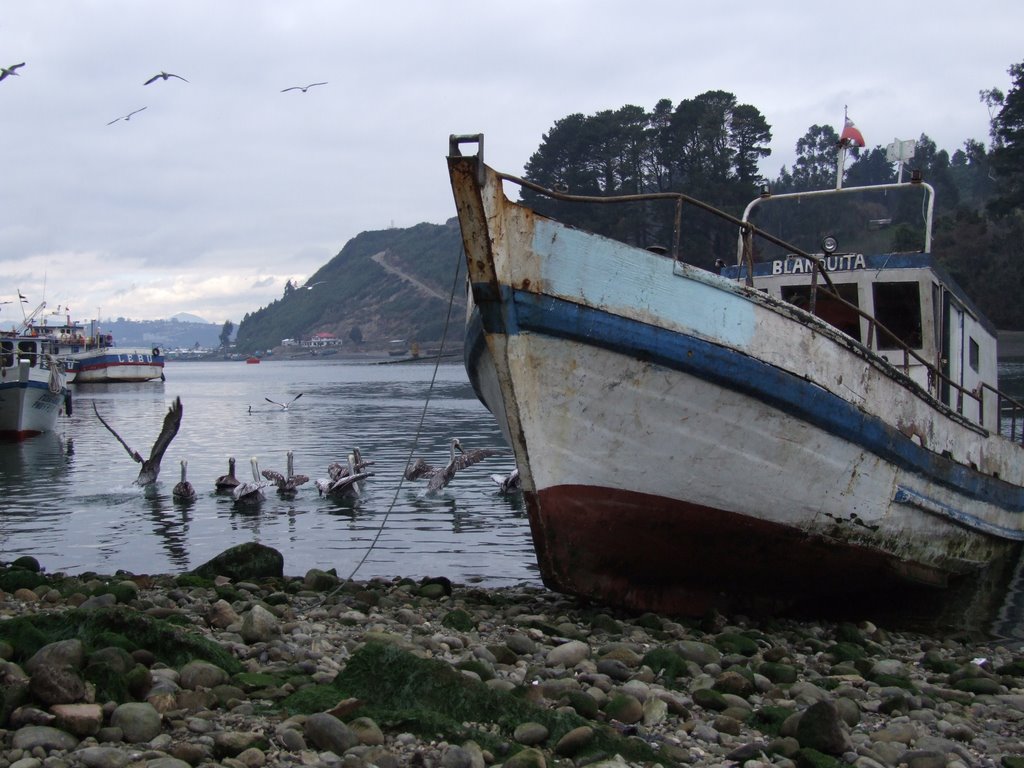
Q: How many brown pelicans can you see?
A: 9